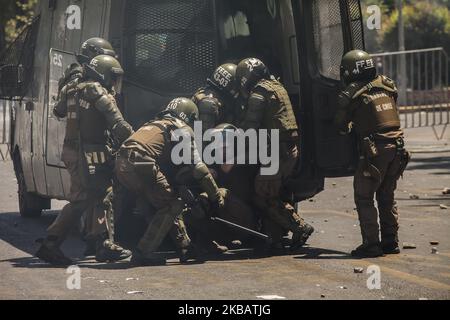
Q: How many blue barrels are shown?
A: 0